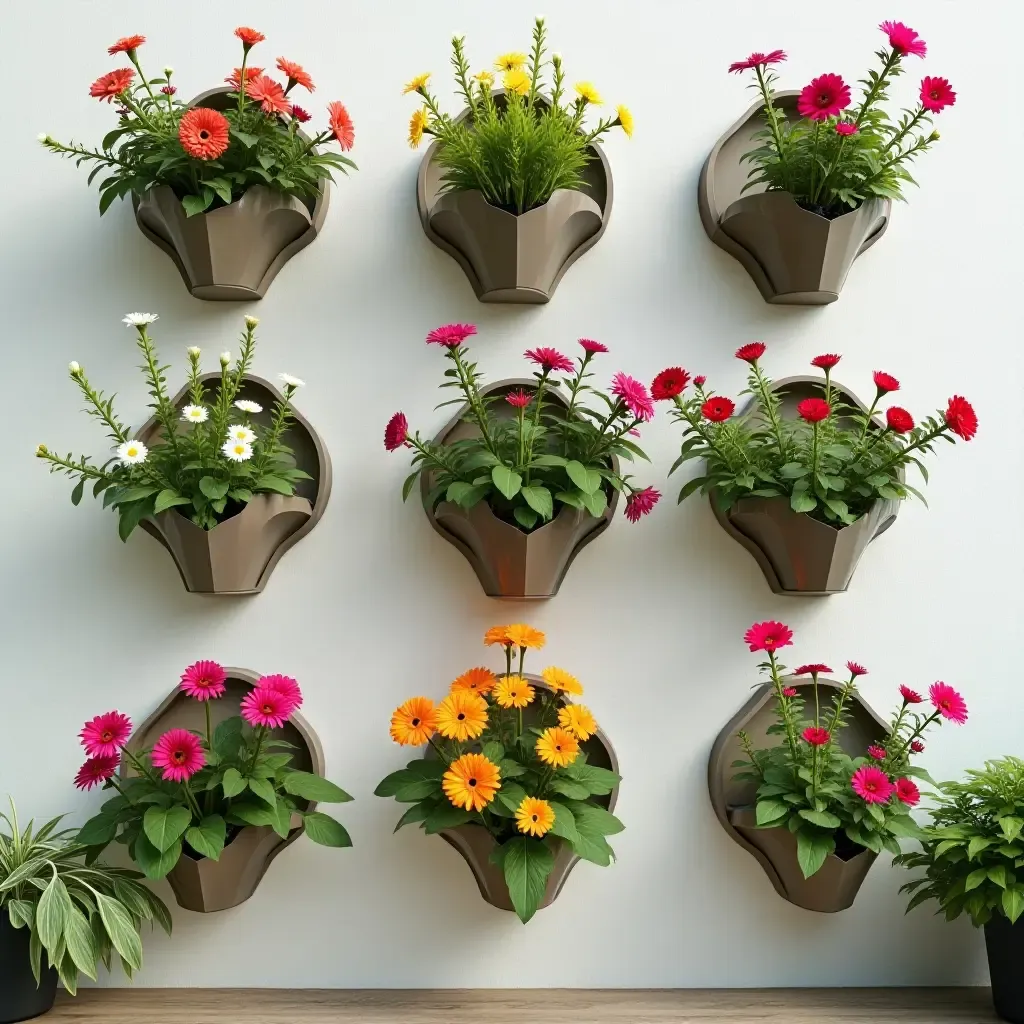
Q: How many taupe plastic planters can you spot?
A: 9